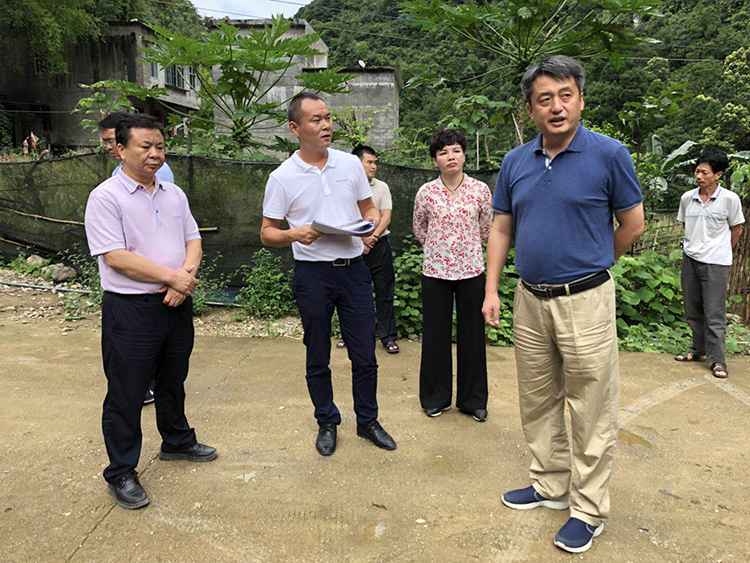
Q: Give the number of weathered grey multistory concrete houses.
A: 2